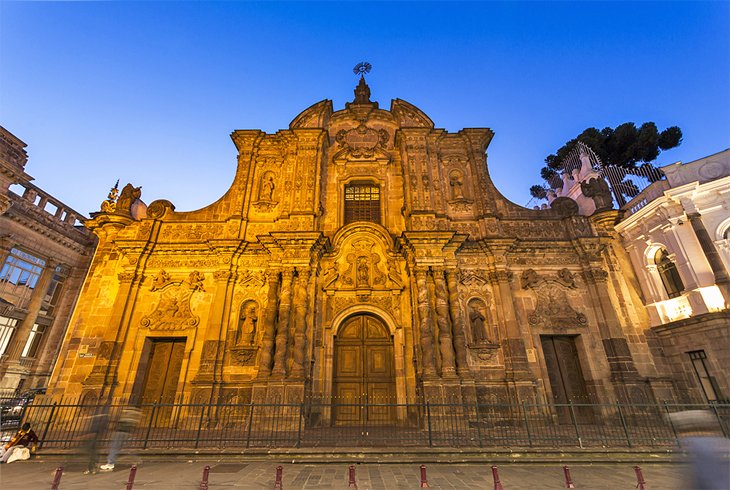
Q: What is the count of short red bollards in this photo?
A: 9